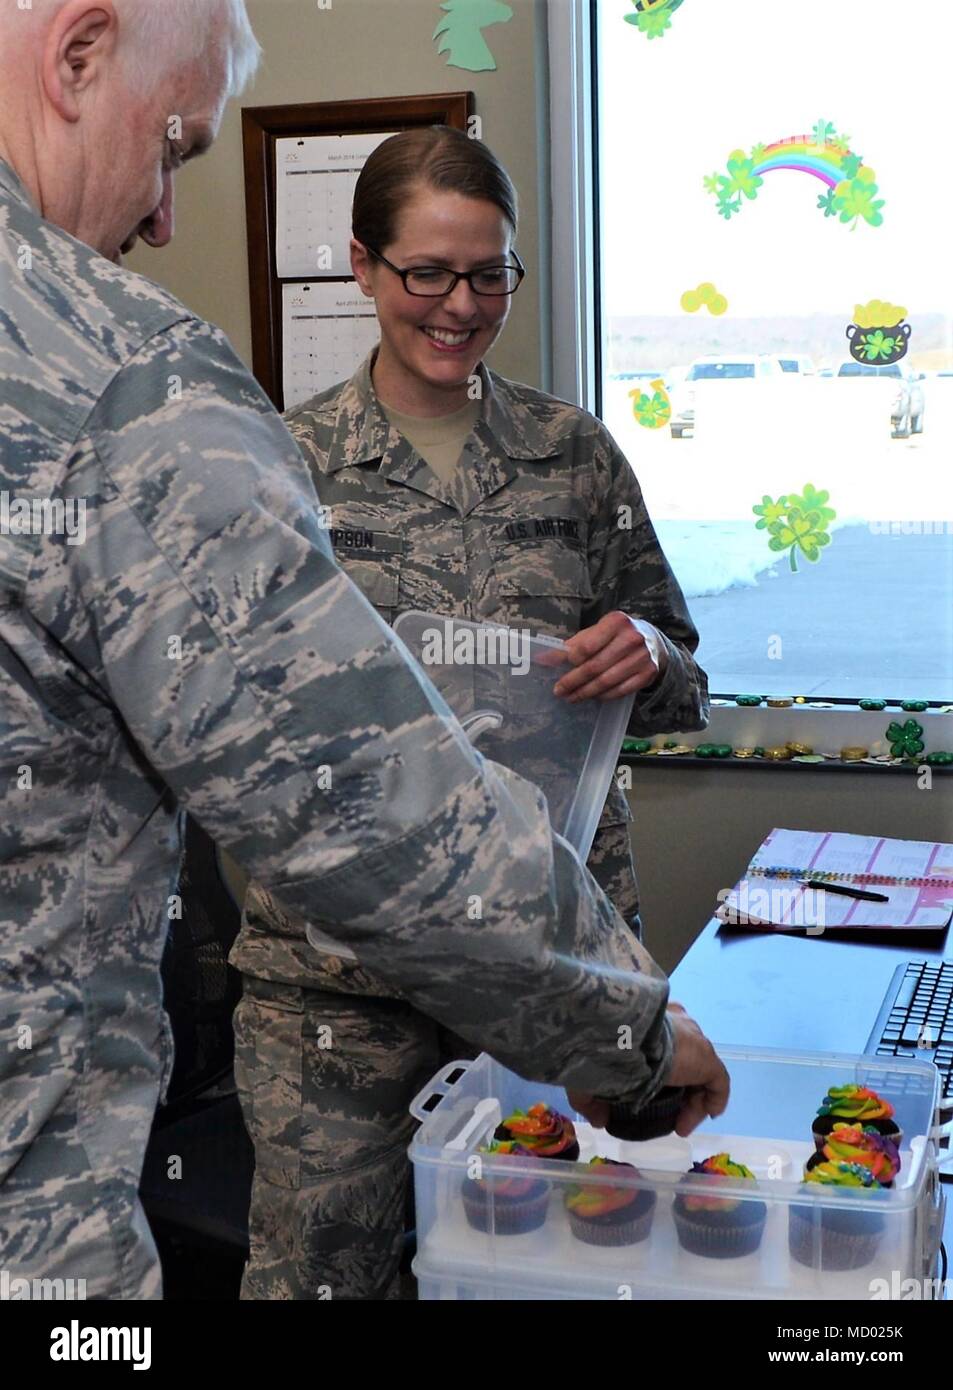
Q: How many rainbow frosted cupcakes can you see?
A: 7